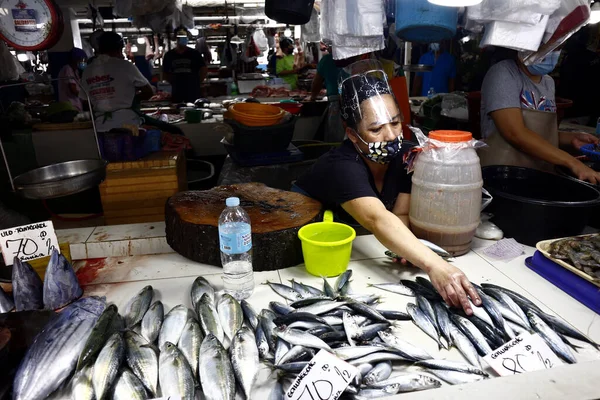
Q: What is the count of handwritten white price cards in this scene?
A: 3